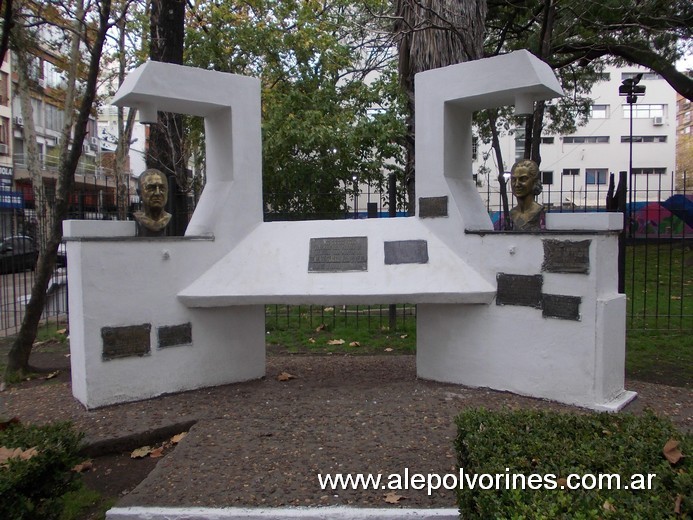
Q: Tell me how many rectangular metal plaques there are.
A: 8